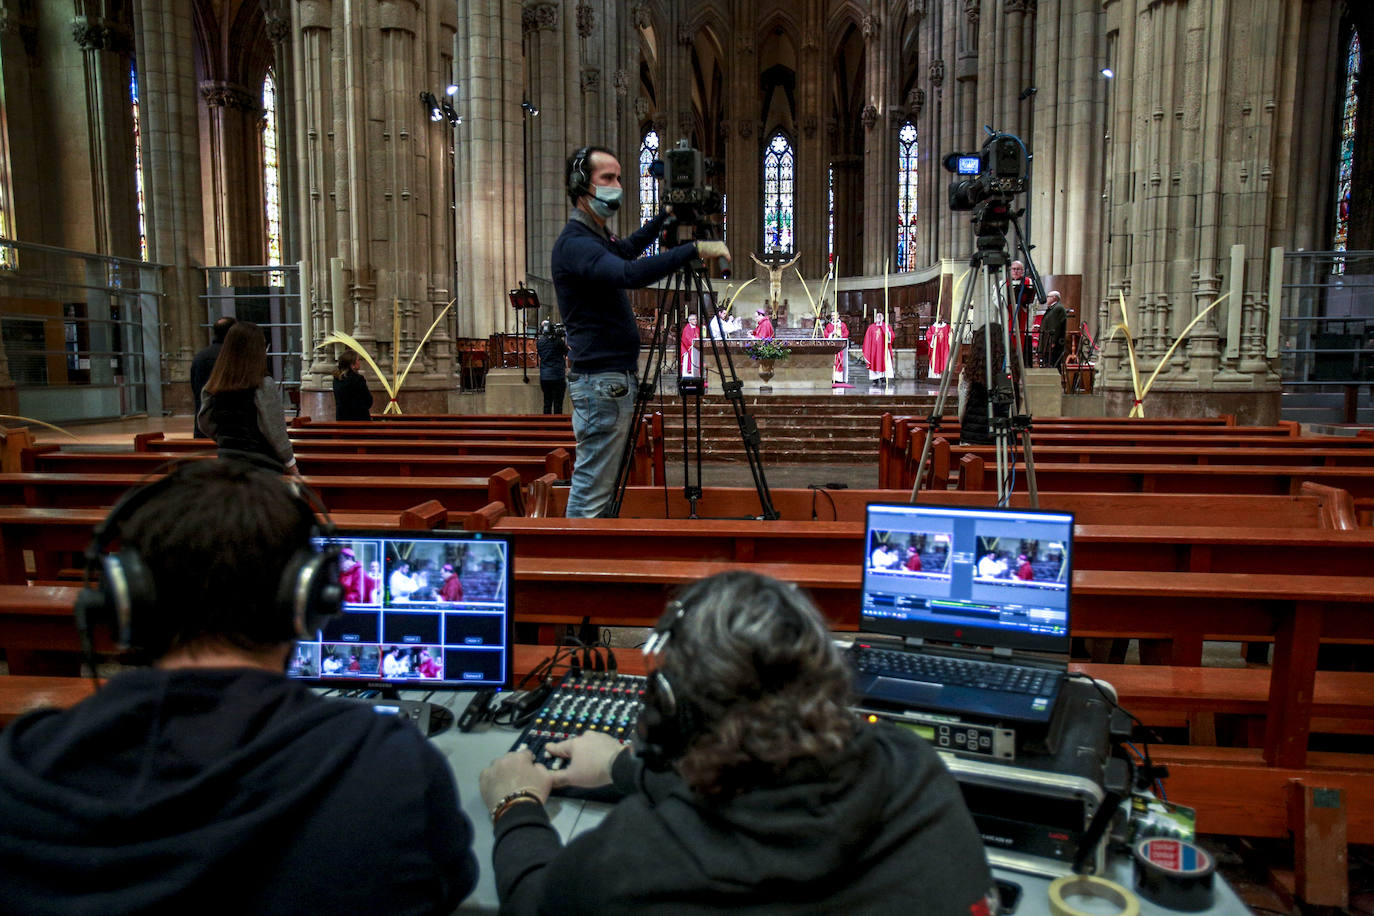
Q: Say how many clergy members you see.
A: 7